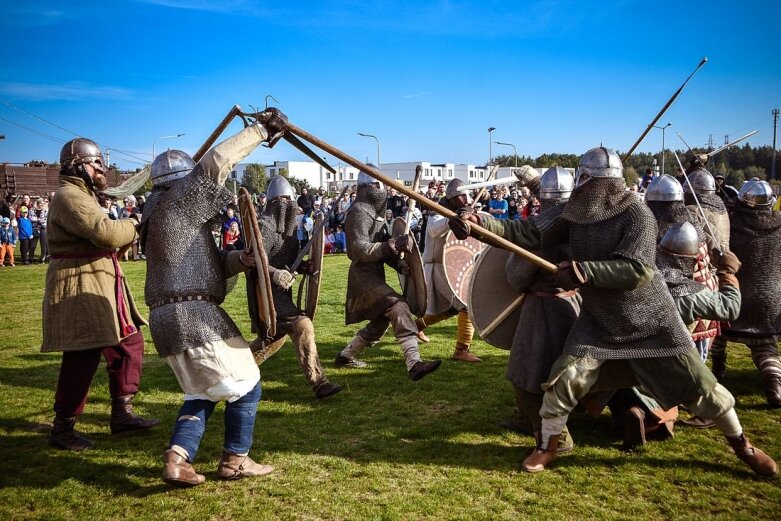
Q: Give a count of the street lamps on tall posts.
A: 5